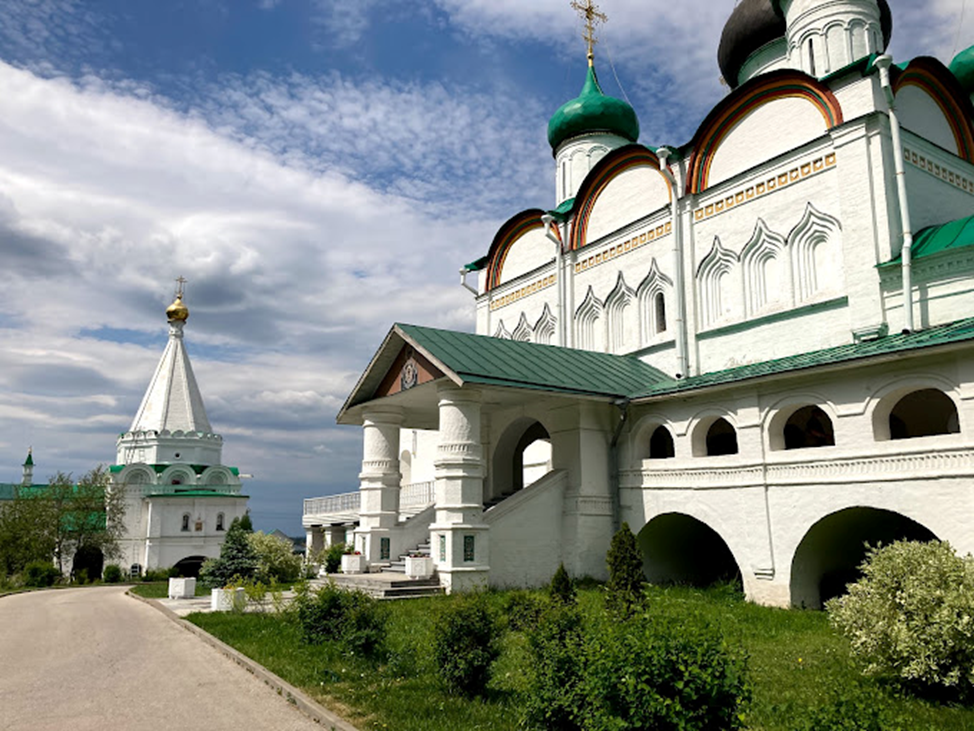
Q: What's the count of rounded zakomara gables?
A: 4